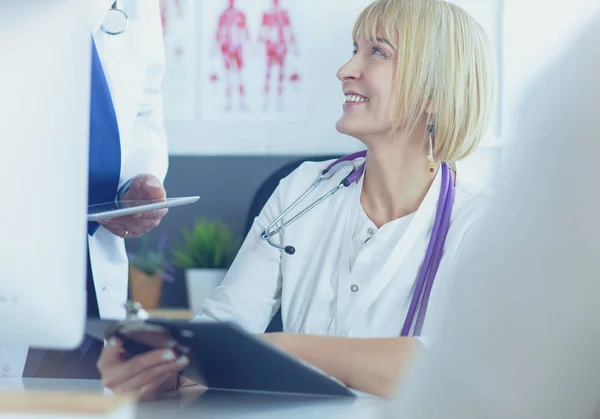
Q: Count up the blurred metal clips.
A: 1